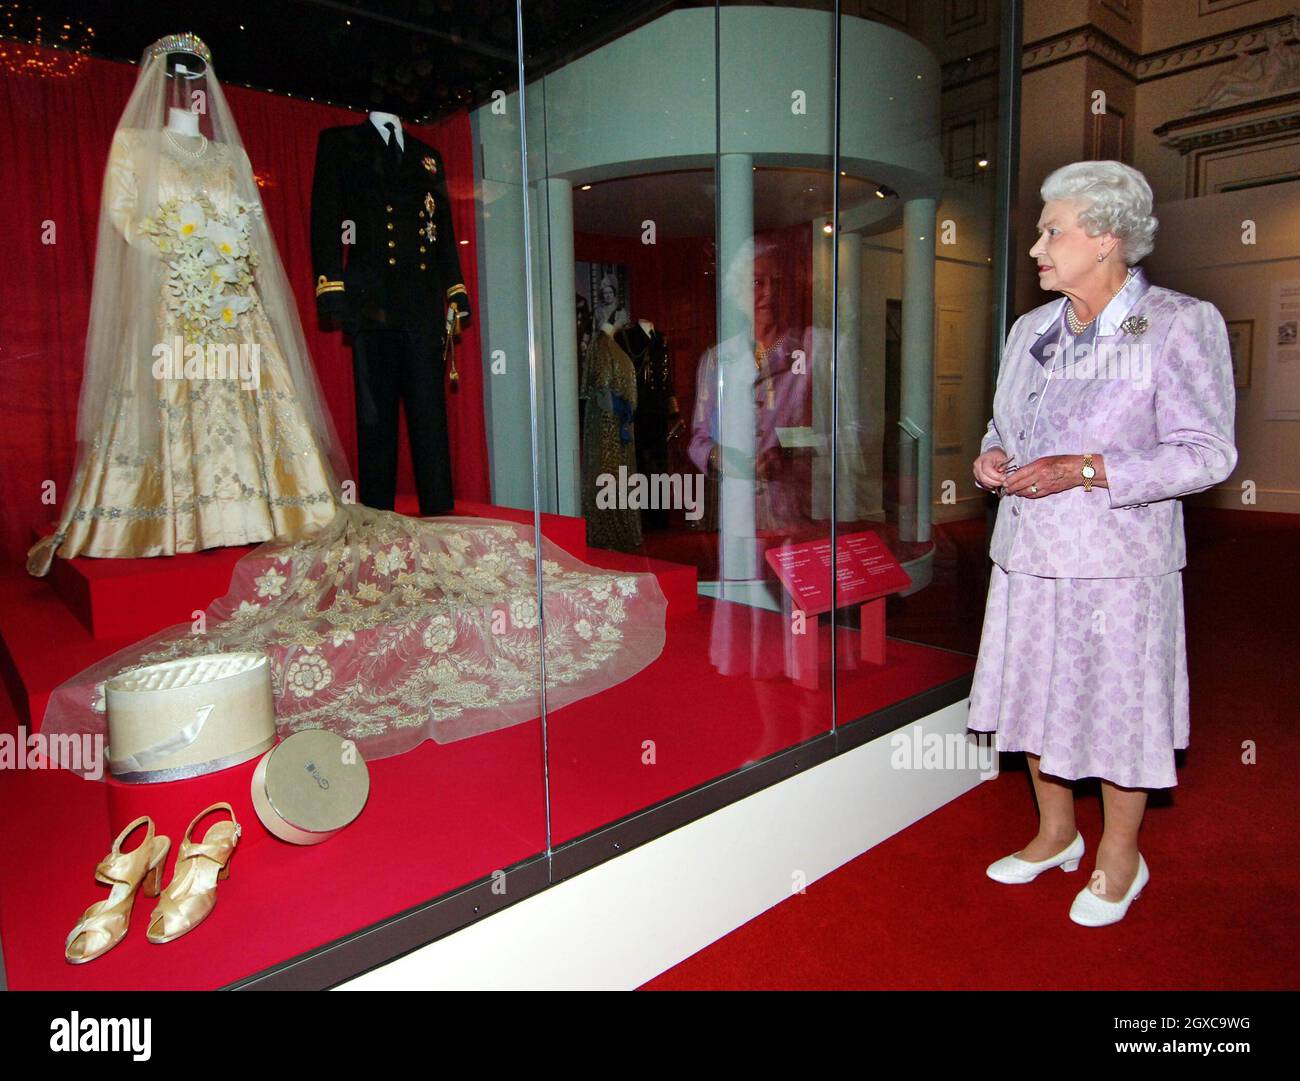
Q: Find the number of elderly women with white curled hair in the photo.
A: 1